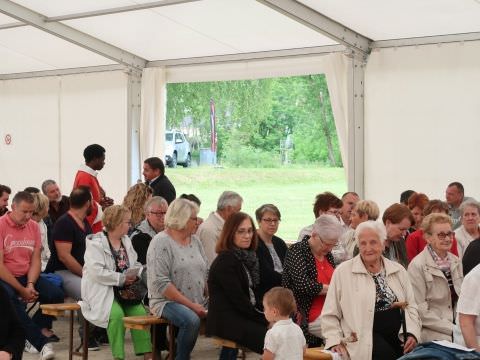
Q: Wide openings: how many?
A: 1